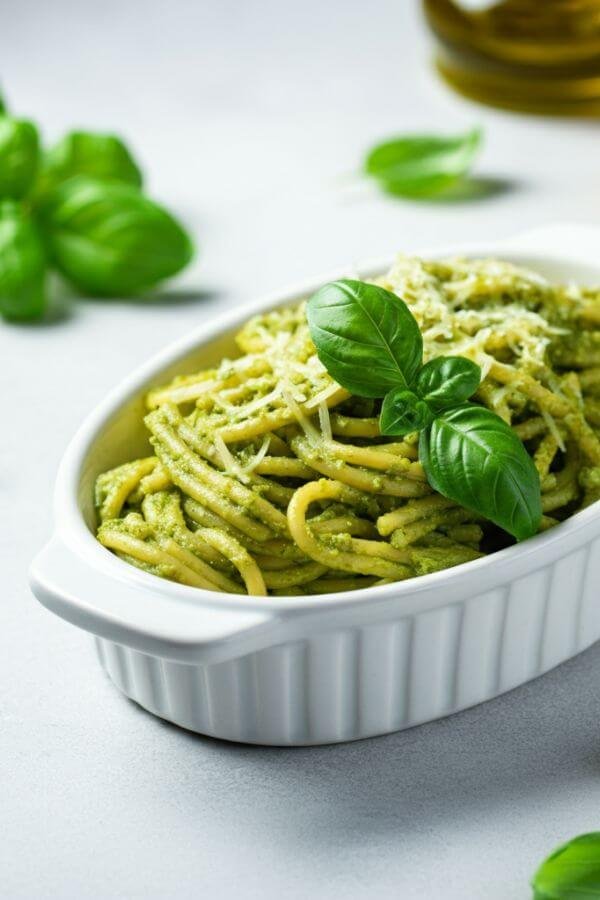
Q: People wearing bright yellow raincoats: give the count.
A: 0